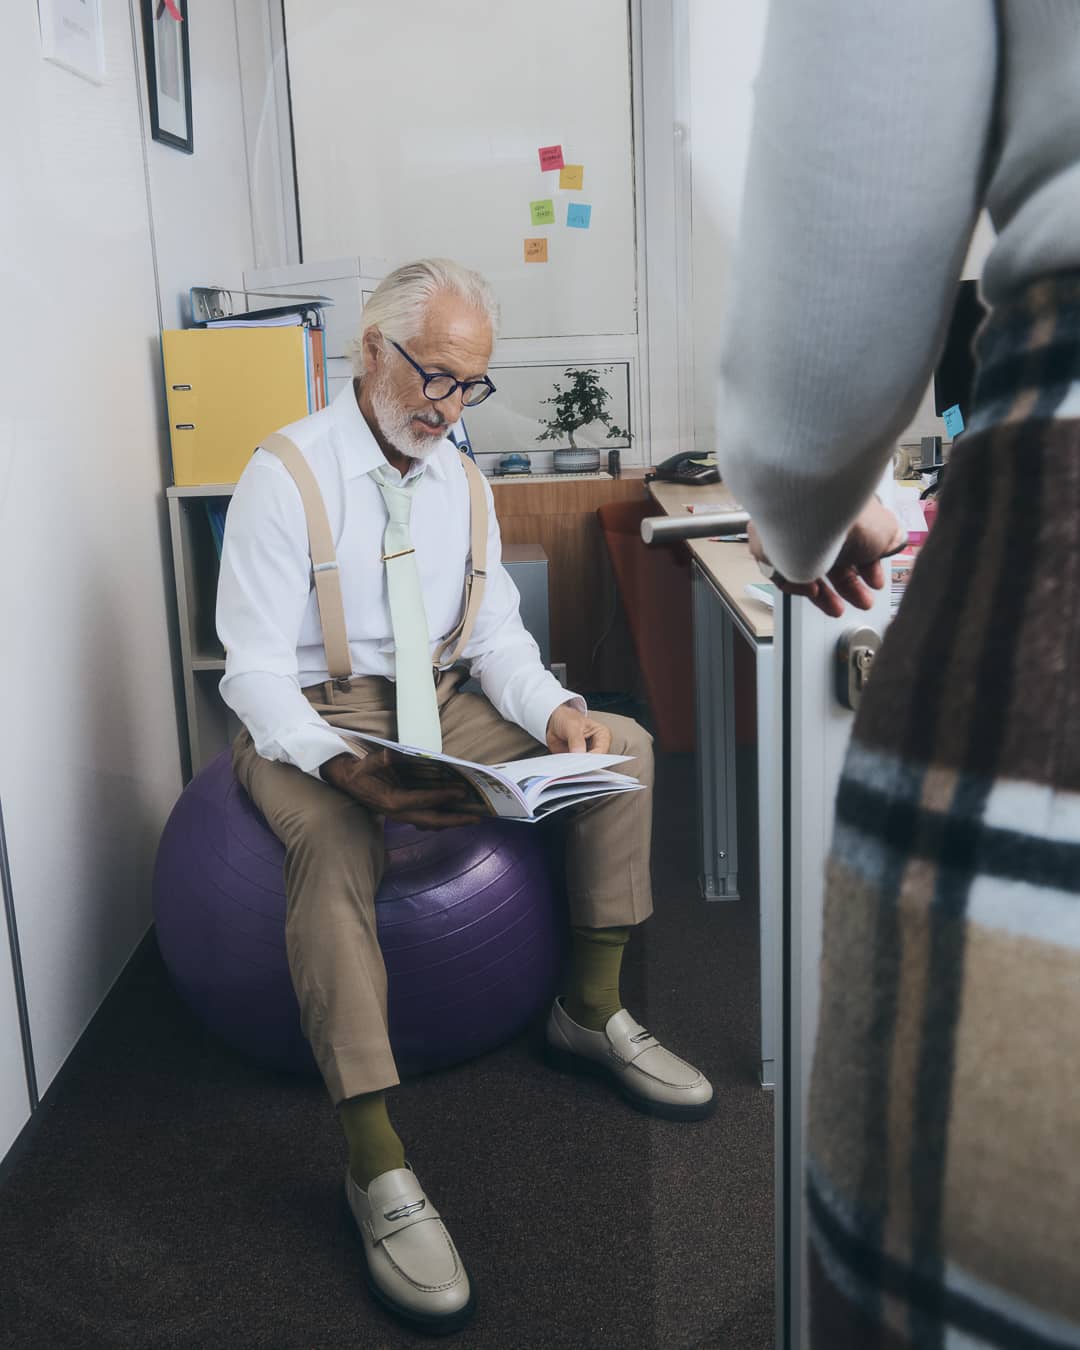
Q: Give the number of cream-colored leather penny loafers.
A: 2